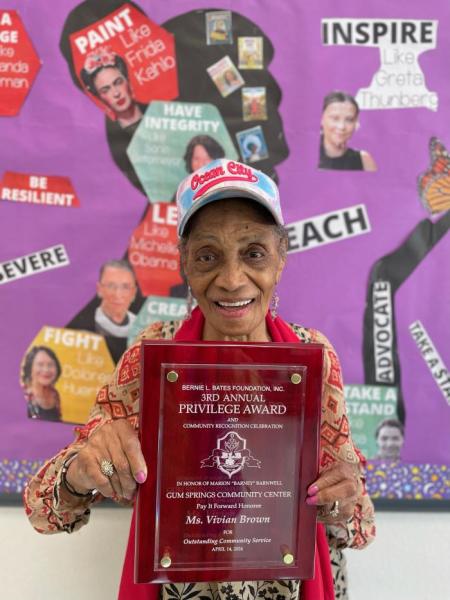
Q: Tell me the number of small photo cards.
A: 5